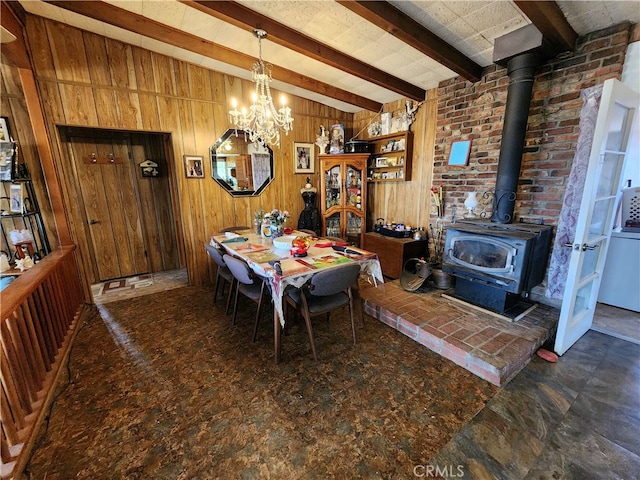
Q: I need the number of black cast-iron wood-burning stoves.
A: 1